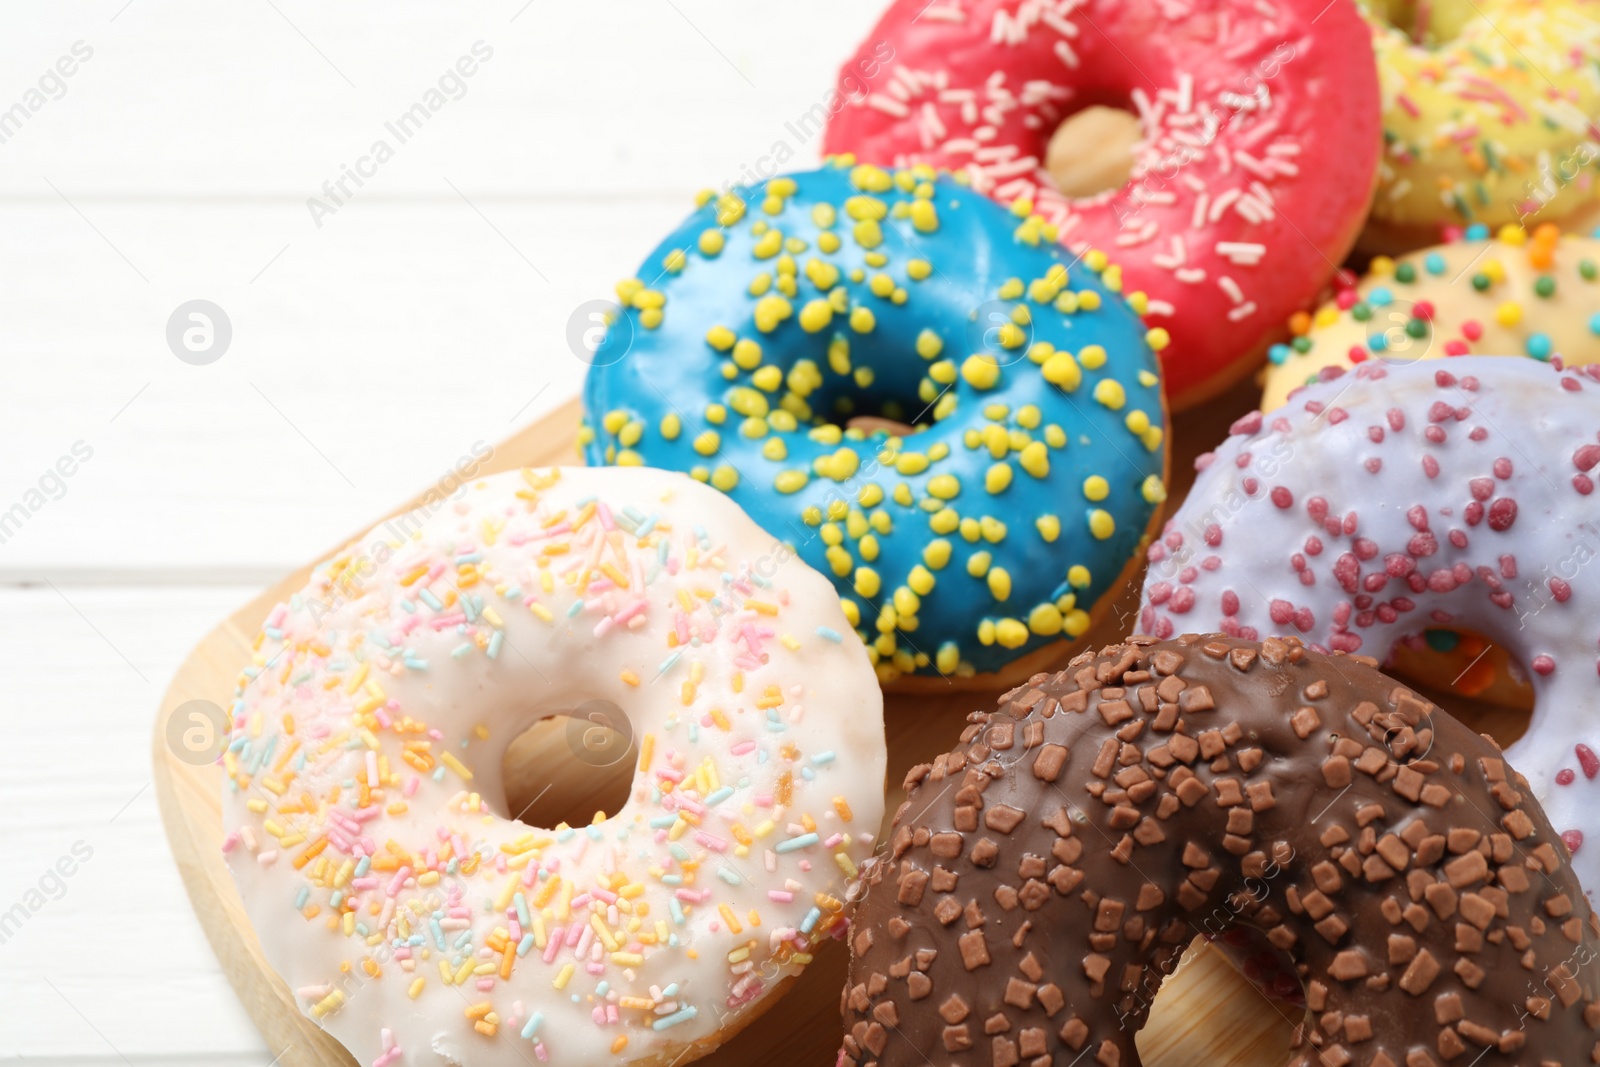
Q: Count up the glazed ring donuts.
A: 7